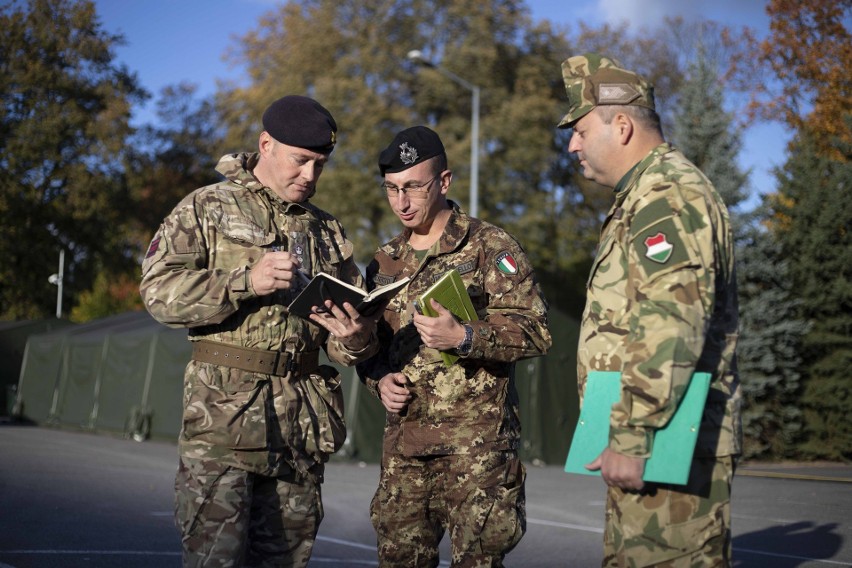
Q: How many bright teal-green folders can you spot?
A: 1